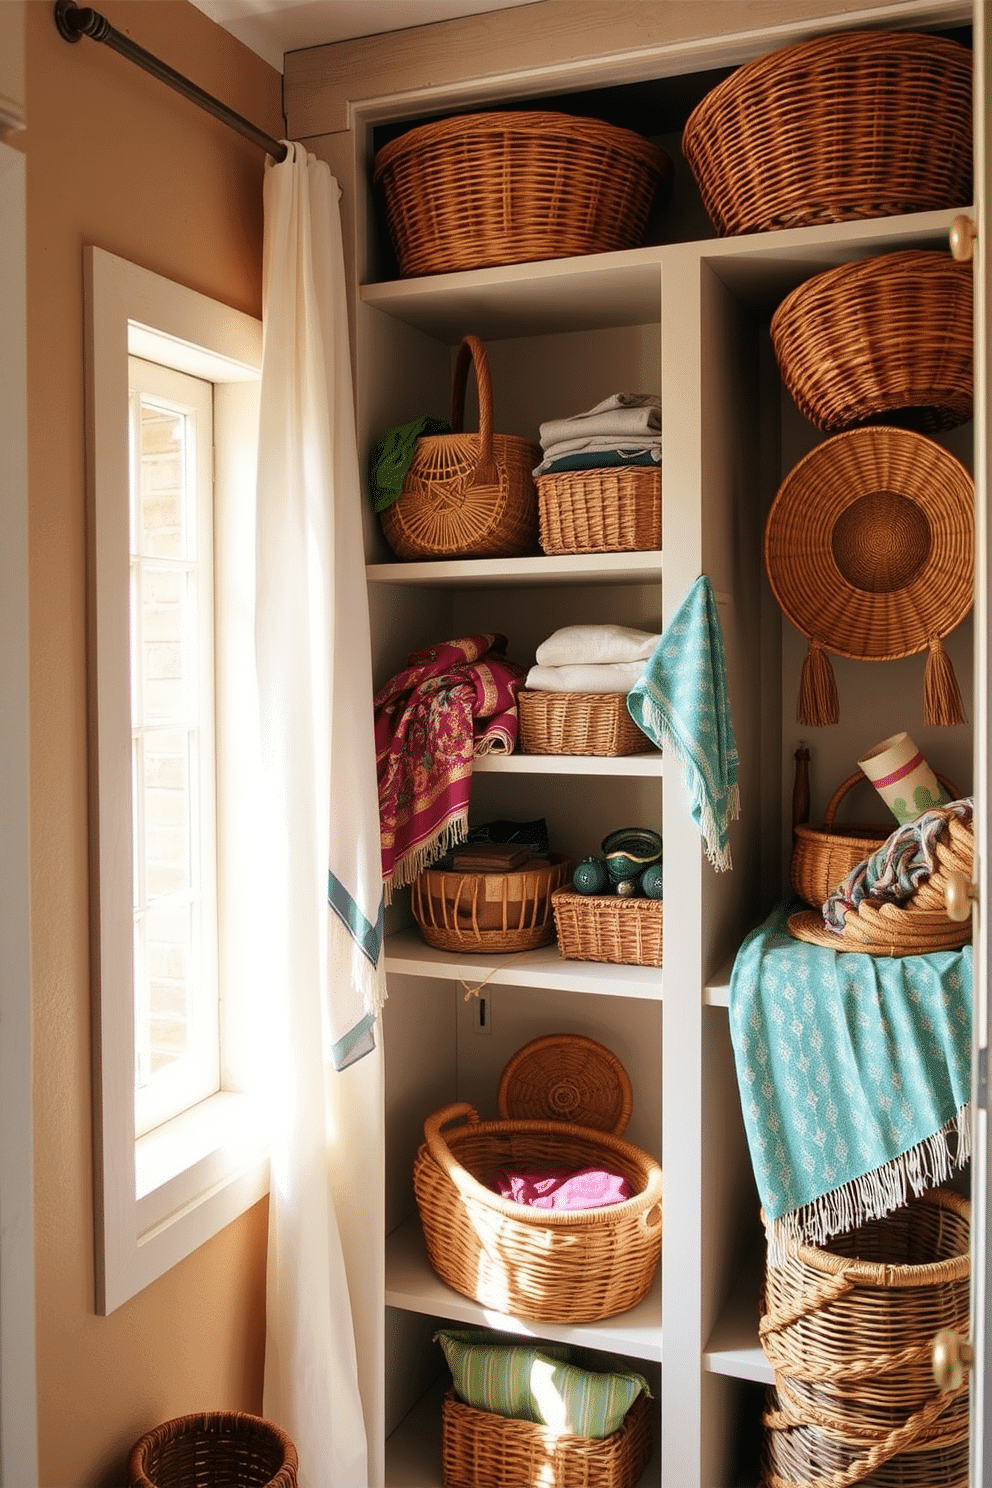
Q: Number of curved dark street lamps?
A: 0